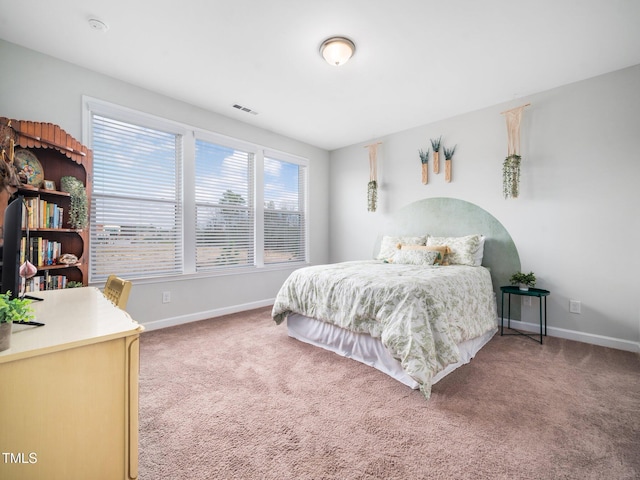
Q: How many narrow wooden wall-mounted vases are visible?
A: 3